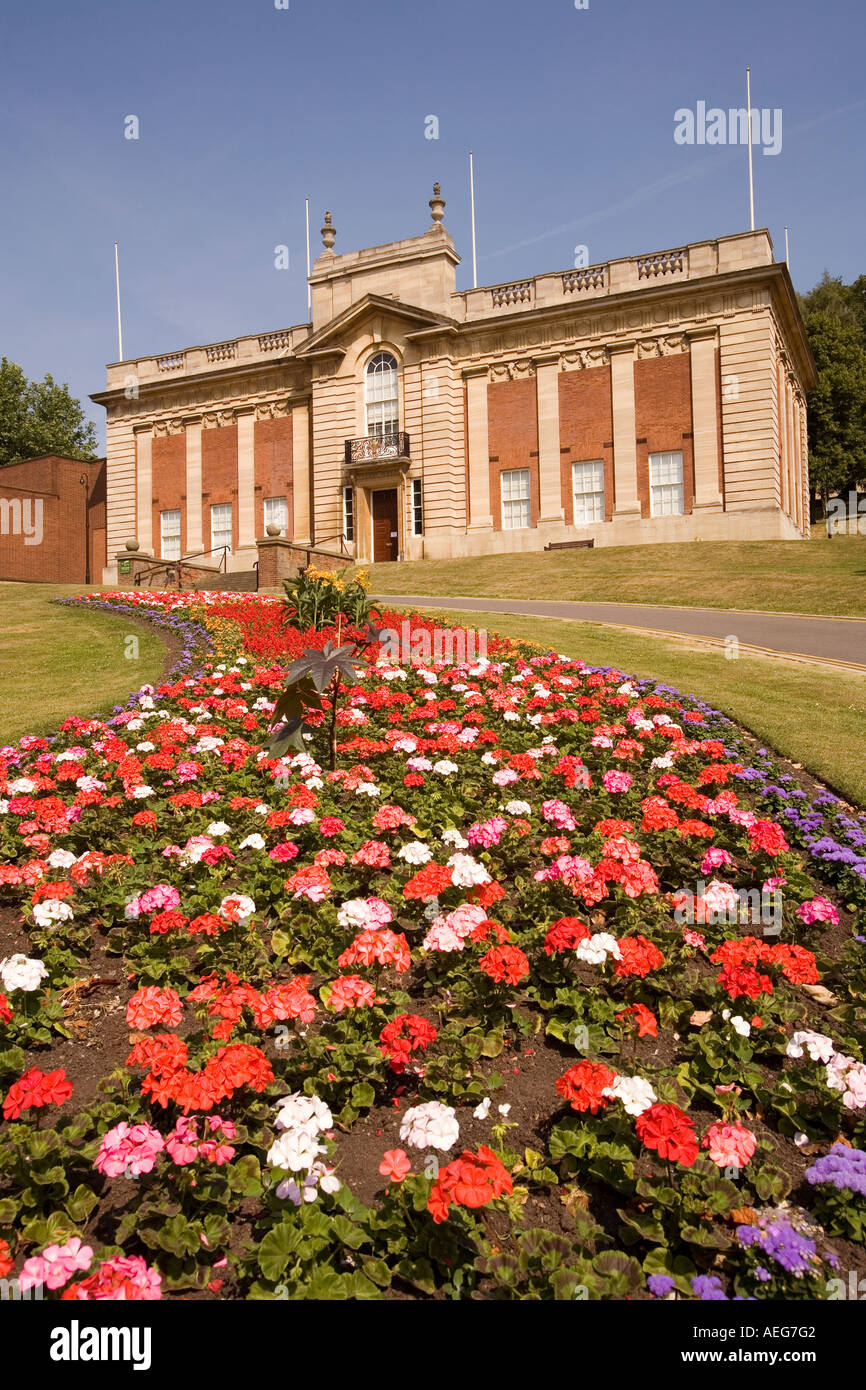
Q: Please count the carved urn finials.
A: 2